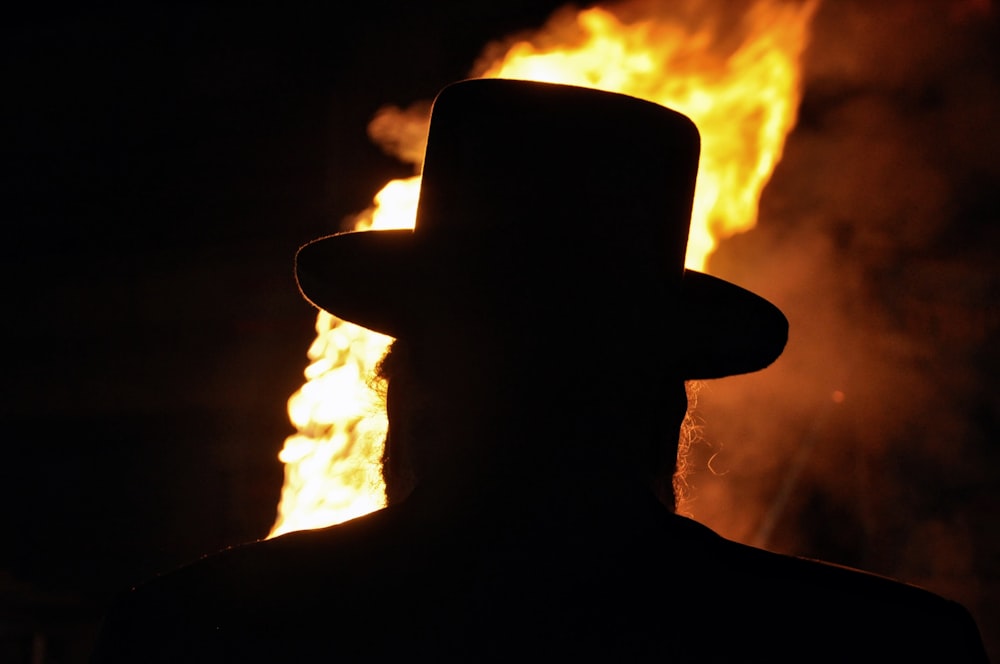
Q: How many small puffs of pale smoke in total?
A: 1